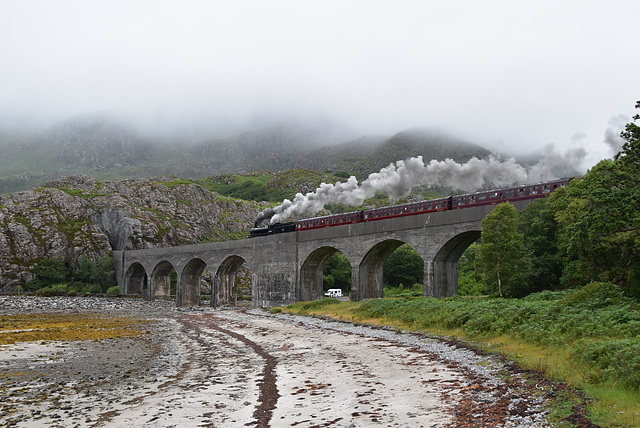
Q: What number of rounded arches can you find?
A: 7